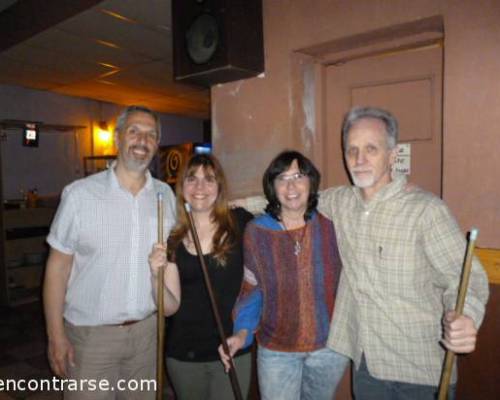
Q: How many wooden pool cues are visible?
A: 3